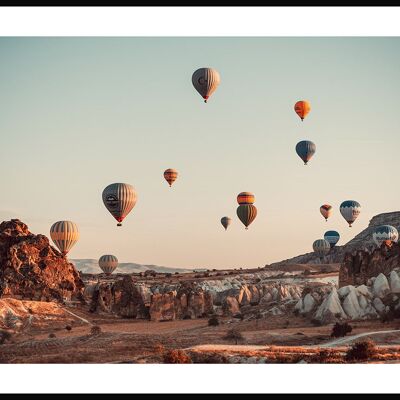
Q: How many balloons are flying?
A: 15